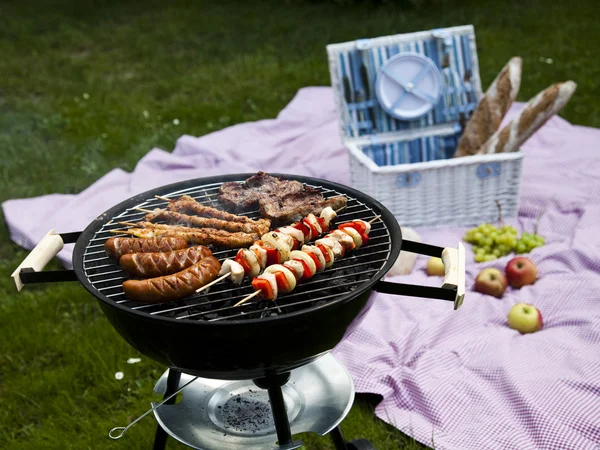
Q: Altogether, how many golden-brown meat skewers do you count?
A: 4